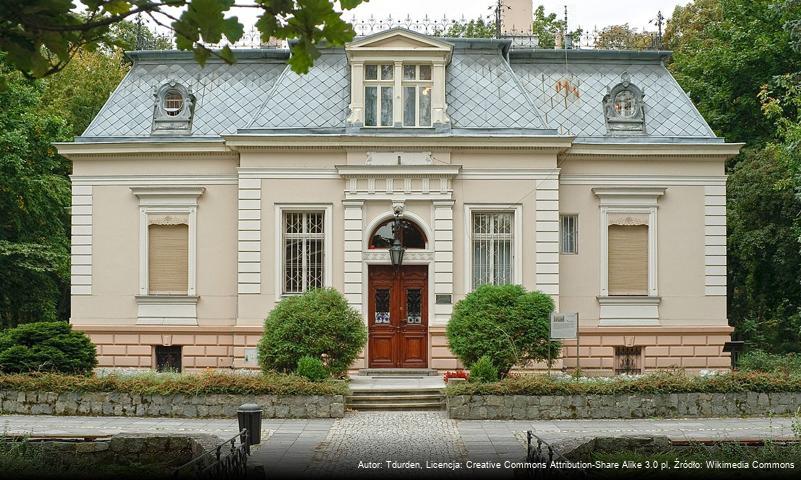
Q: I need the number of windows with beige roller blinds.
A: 2